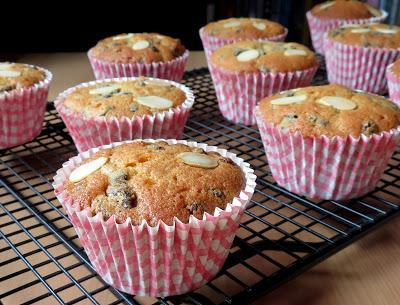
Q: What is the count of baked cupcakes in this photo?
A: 10